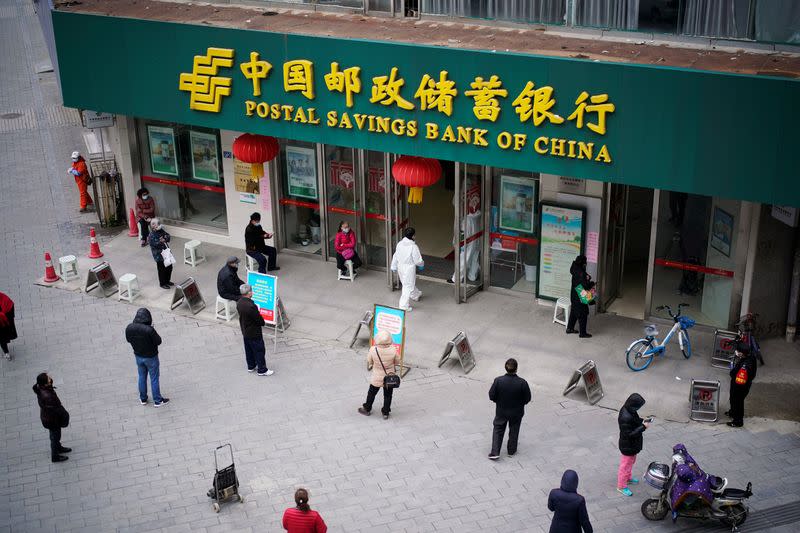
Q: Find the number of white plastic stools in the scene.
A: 8